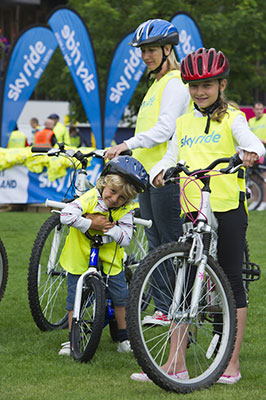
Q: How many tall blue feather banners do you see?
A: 4